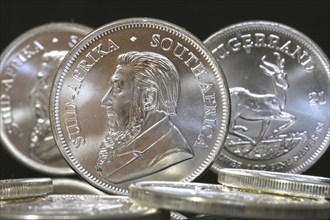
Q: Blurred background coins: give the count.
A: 2